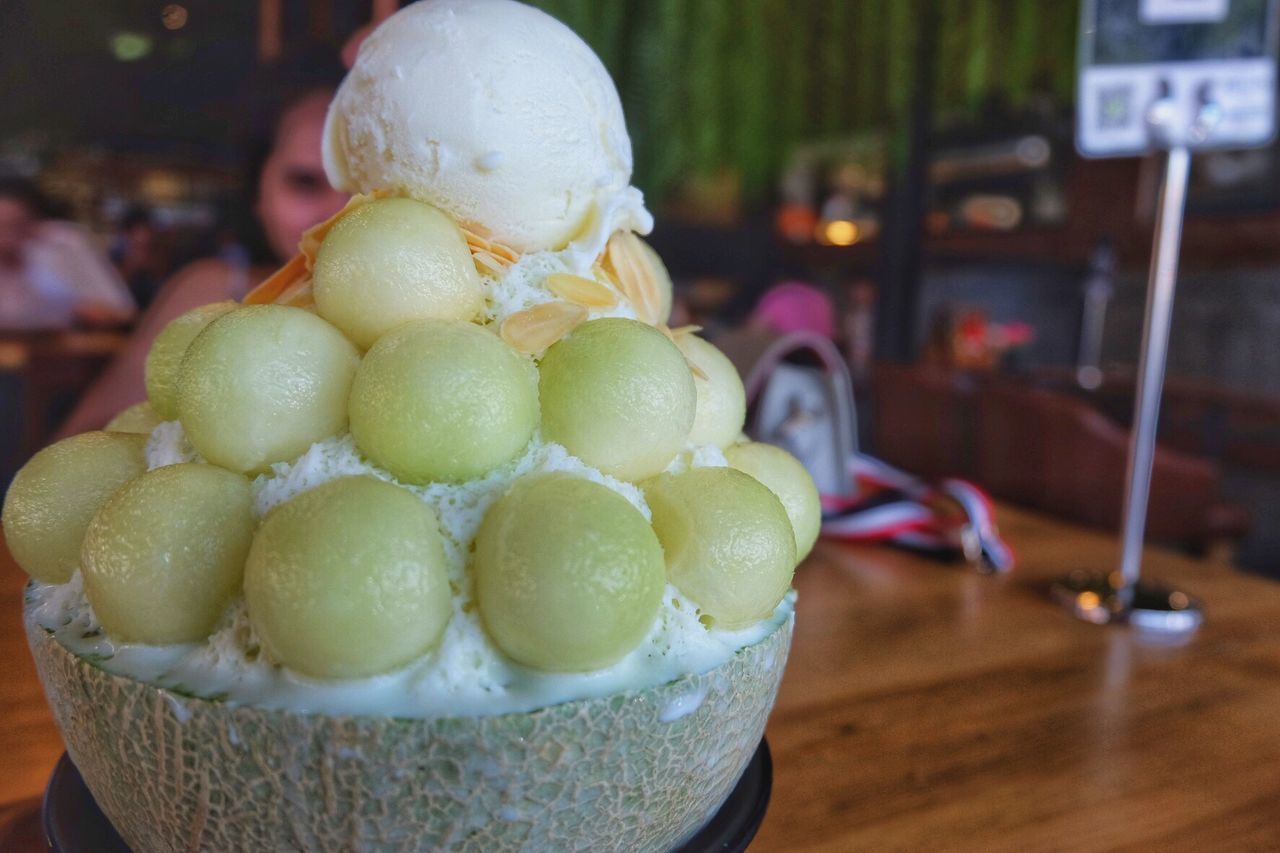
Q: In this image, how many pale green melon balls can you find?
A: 14